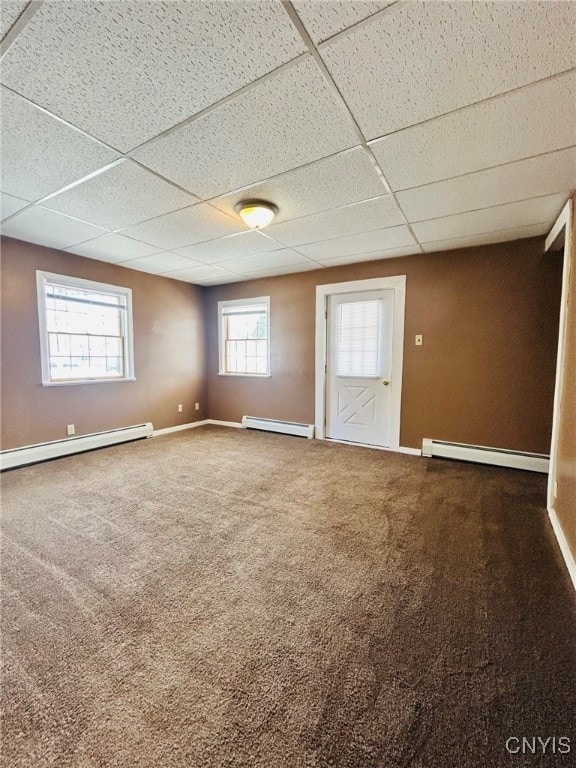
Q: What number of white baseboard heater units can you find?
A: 3